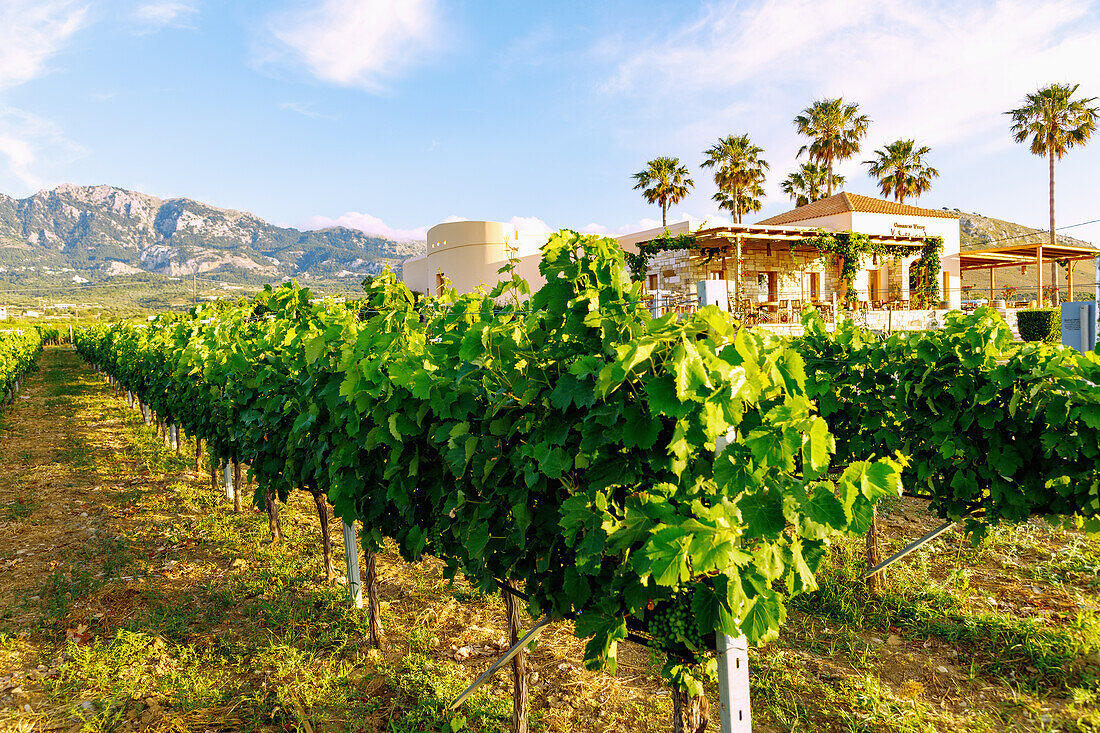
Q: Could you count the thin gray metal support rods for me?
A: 2